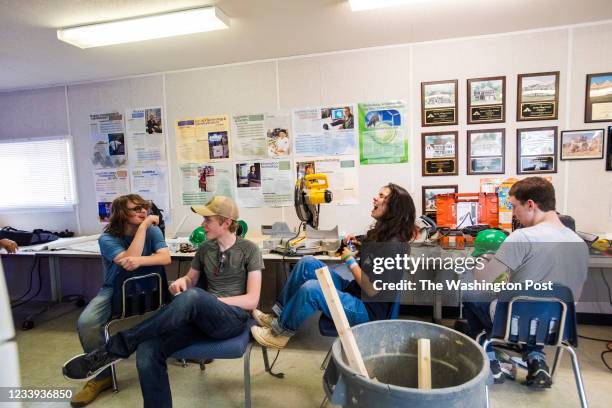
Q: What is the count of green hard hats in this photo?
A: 3